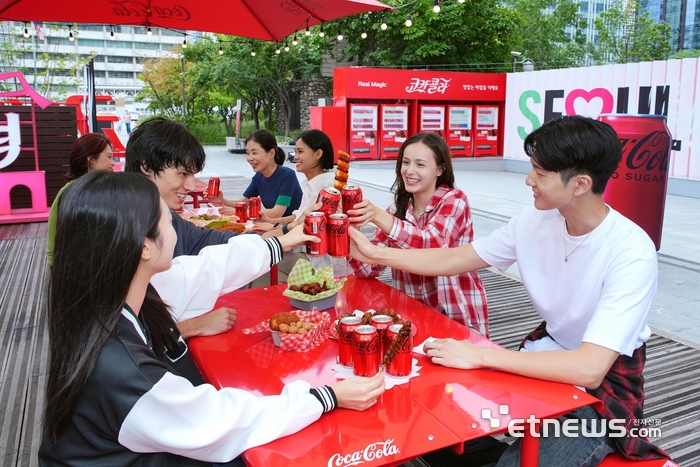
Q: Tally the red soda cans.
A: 11